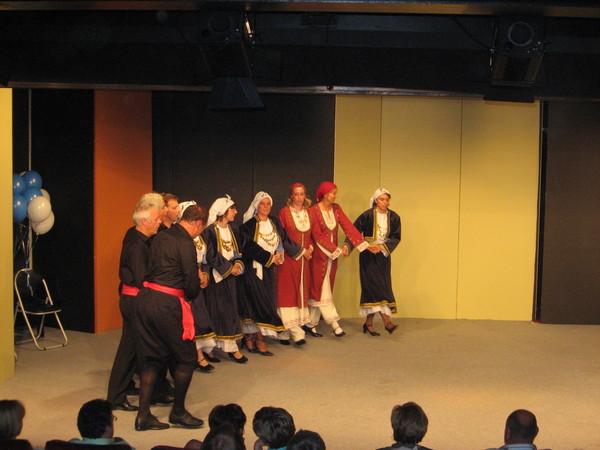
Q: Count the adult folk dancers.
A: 10